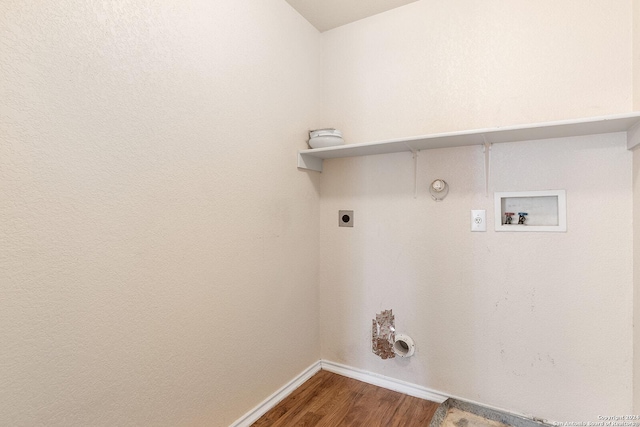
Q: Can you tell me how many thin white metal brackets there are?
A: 2